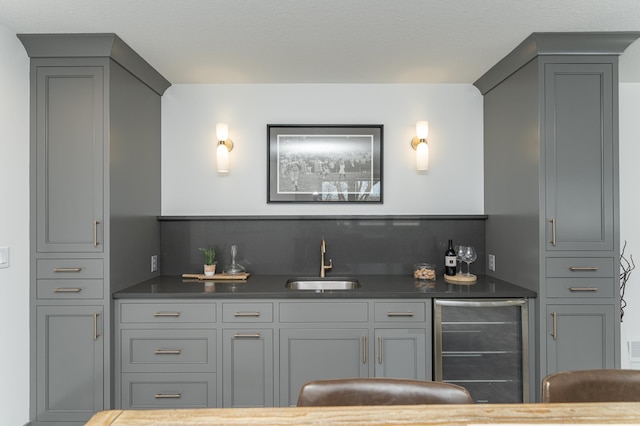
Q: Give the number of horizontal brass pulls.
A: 10